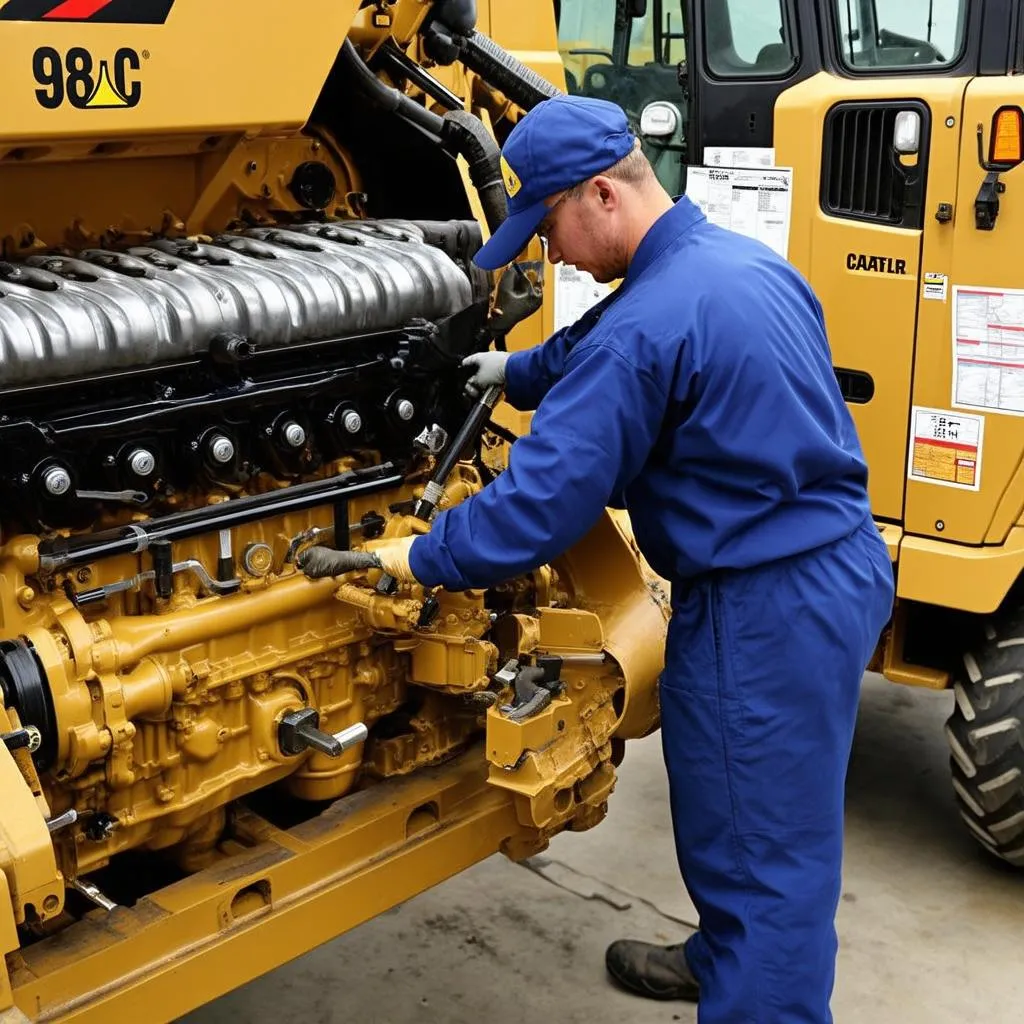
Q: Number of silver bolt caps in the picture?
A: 6